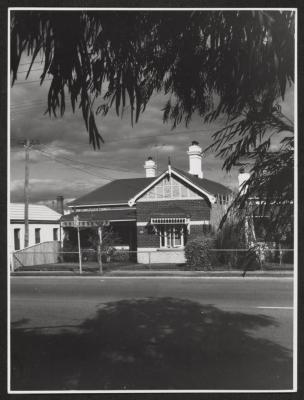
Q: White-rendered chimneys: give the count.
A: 3